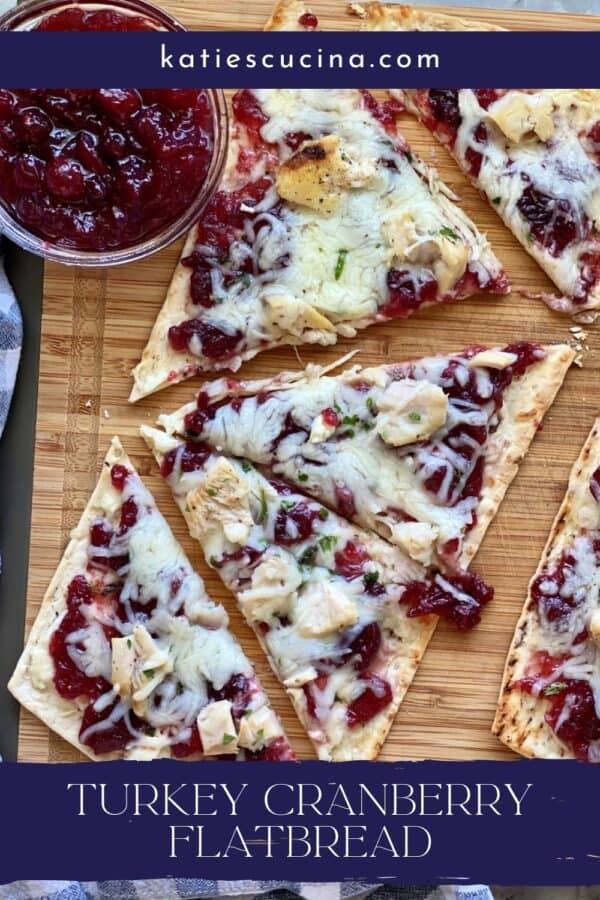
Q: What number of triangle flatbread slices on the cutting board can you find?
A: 6